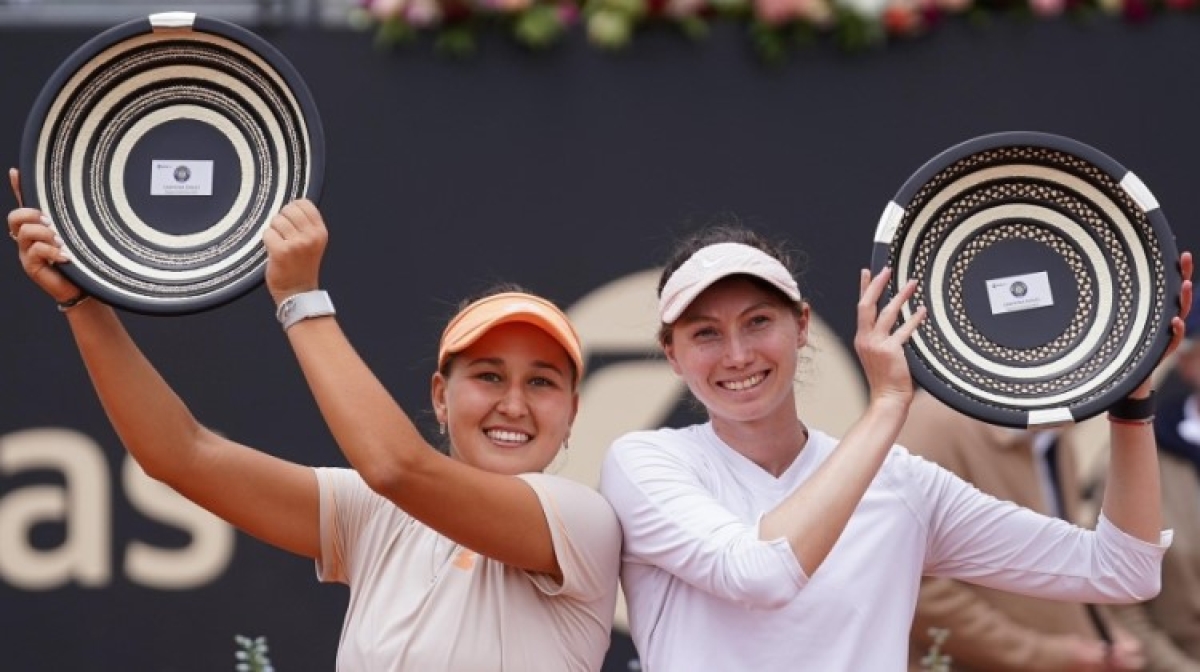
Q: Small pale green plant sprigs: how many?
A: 2